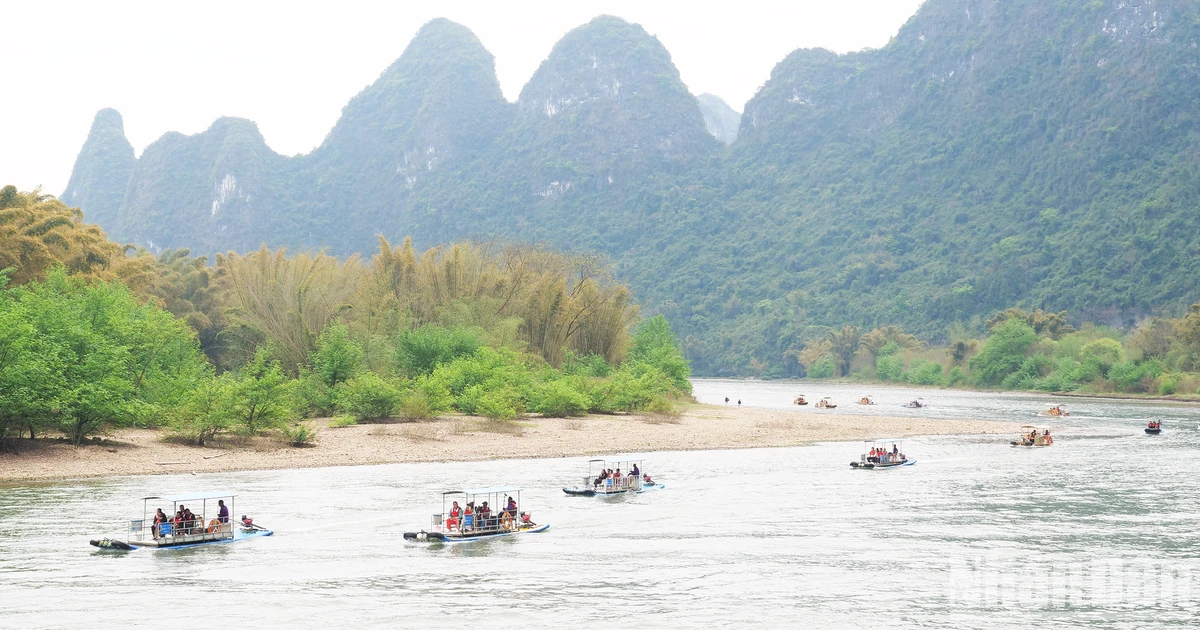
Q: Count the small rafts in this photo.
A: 11